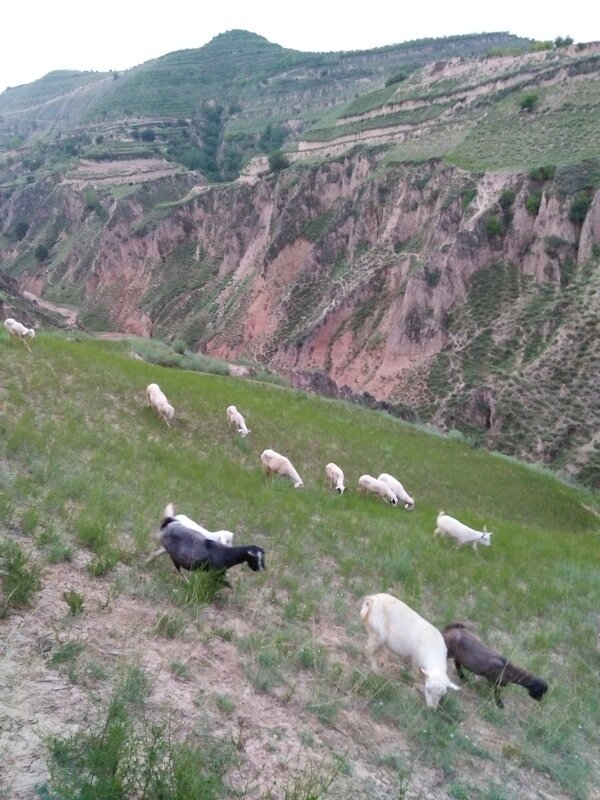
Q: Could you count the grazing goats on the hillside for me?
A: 12